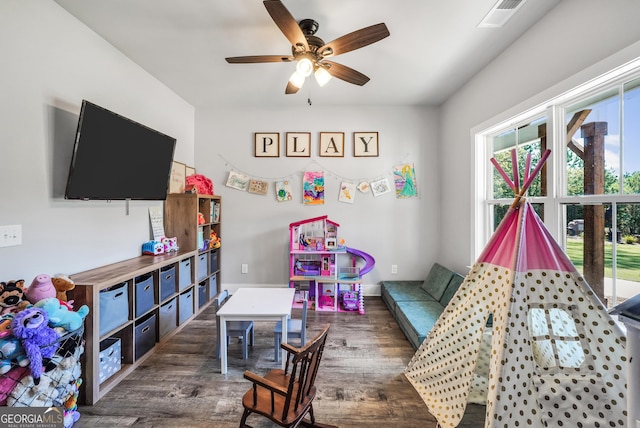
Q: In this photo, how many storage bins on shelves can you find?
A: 12